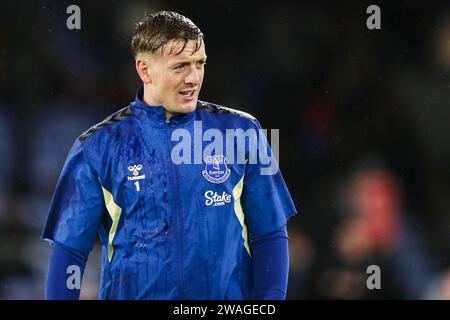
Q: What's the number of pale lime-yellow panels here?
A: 2